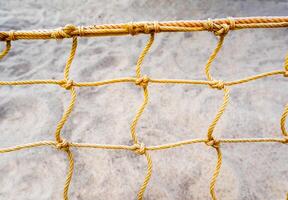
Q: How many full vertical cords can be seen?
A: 3